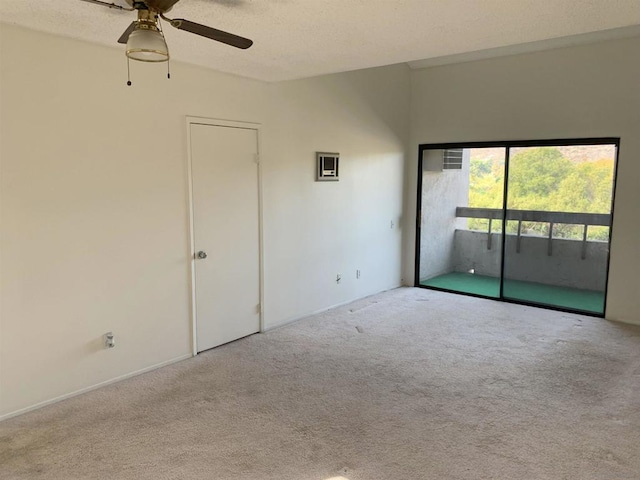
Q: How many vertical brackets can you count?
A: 4